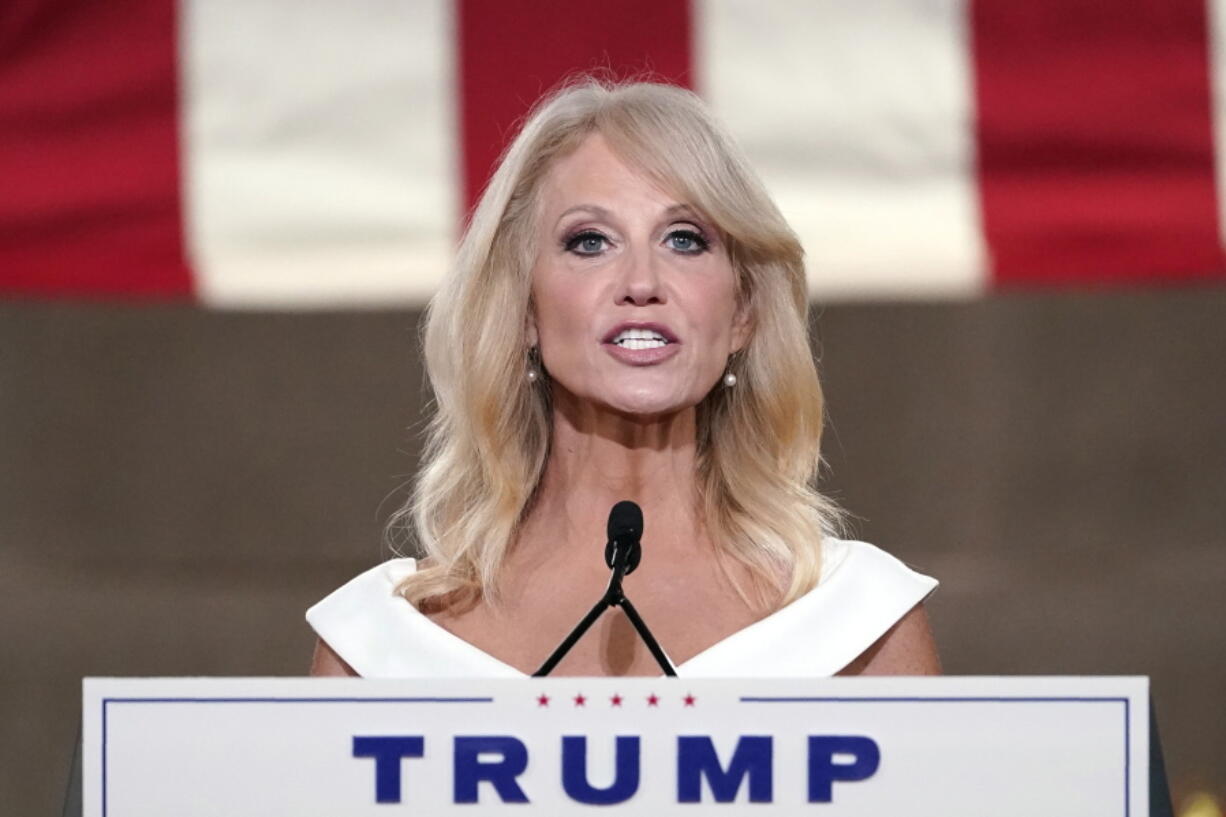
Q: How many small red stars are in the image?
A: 5